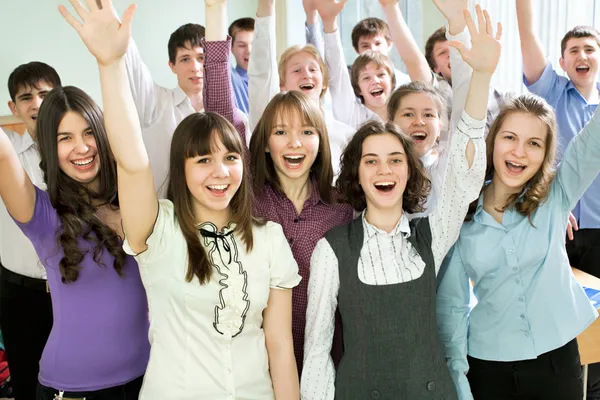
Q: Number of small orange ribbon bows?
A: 0